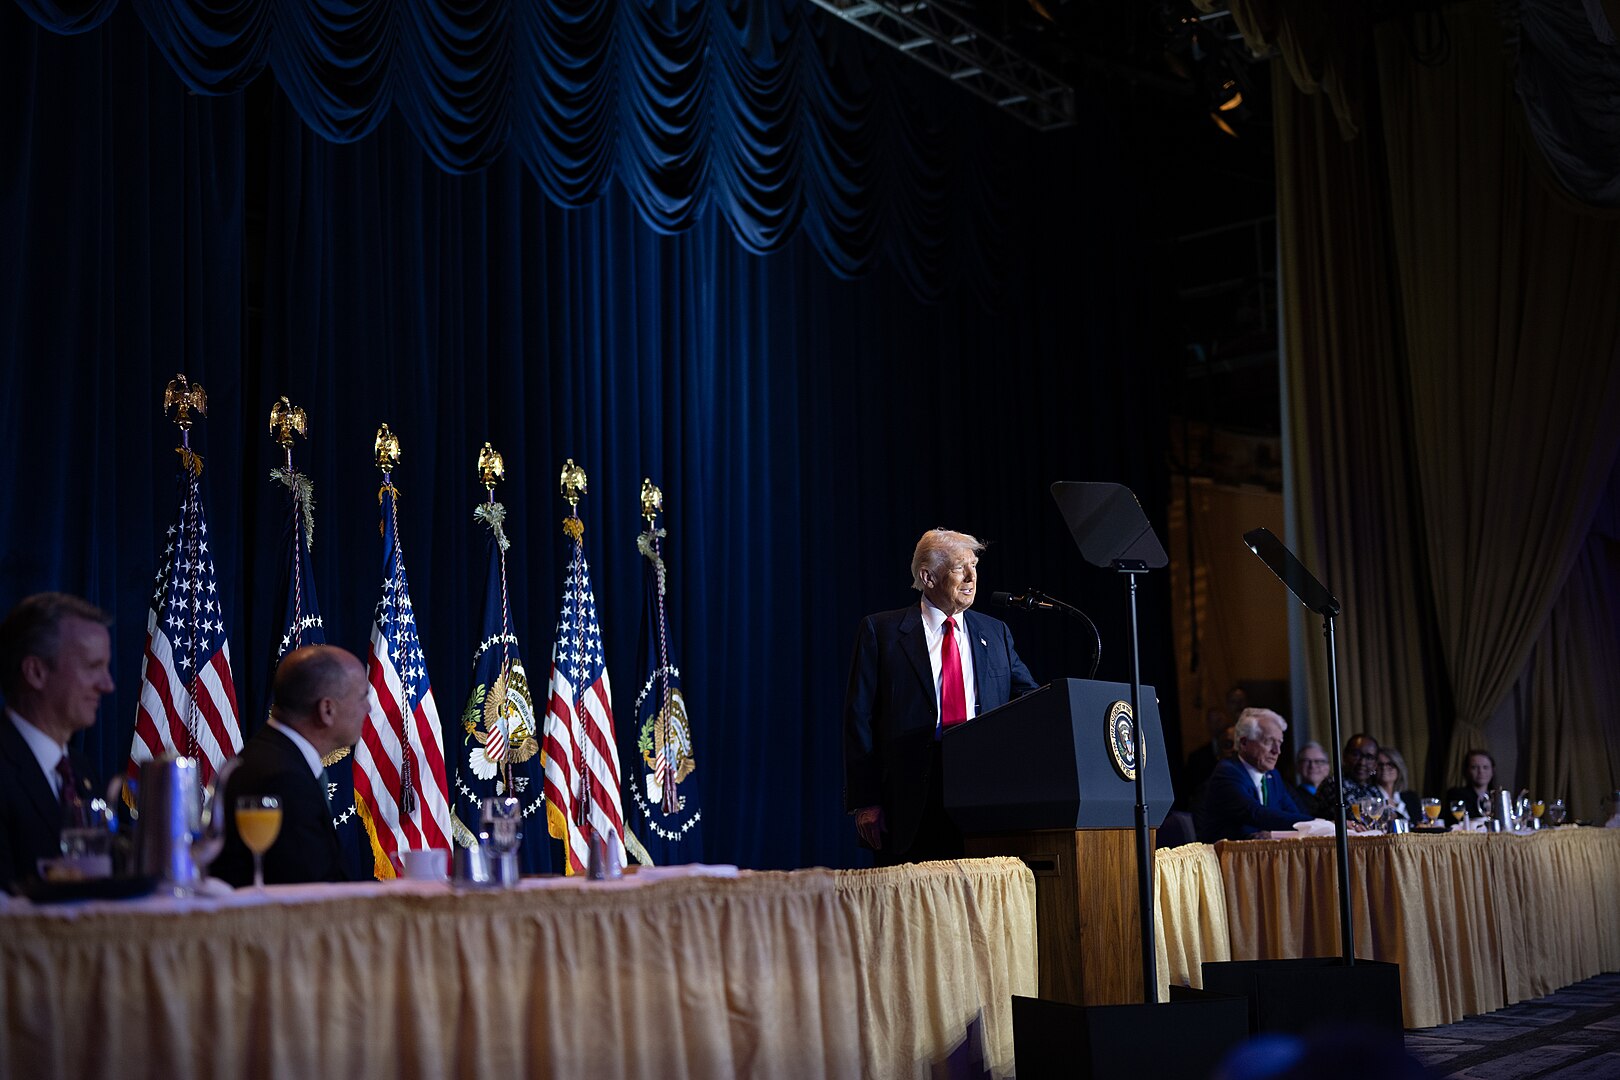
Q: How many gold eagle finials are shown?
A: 6